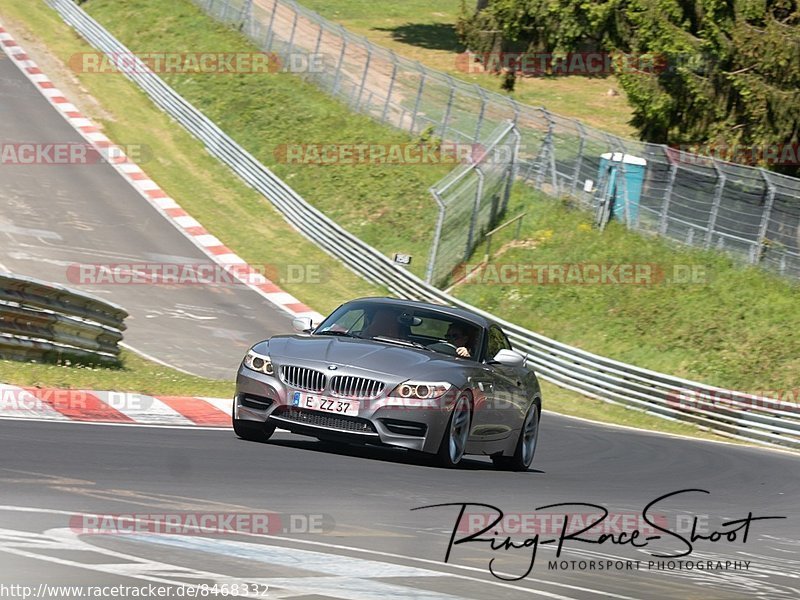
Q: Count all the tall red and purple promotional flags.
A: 0